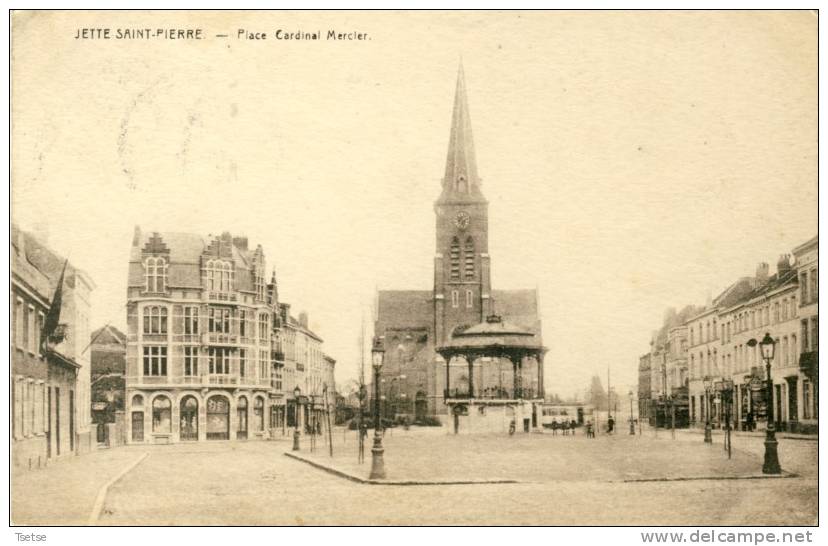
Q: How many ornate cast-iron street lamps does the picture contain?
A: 5